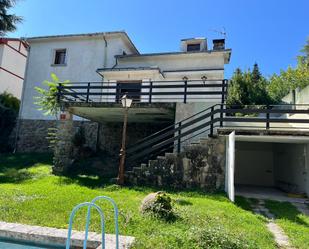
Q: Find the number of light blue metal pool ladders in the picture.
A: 1